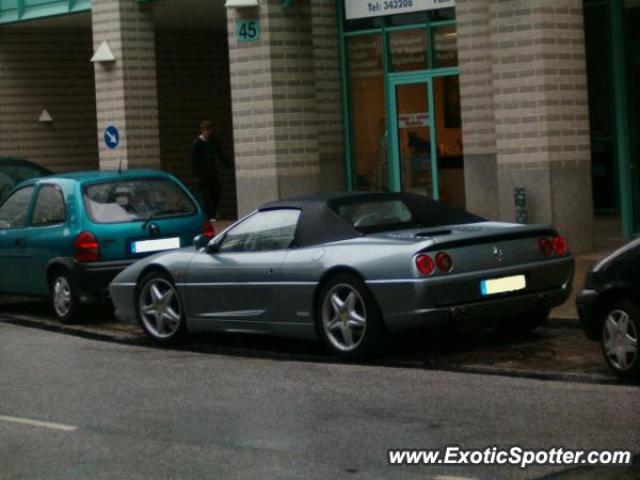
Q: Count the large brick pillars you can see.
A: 3